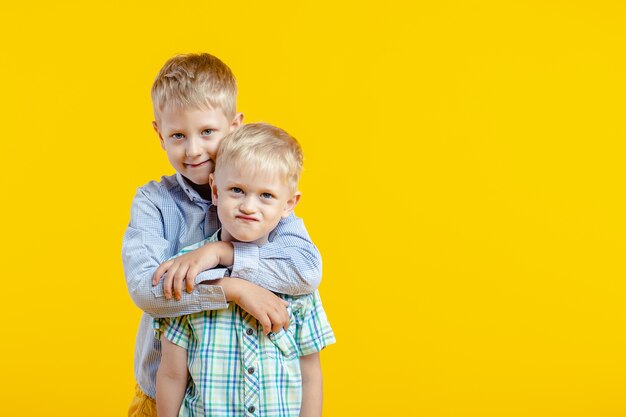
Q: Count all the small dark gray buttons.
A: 3